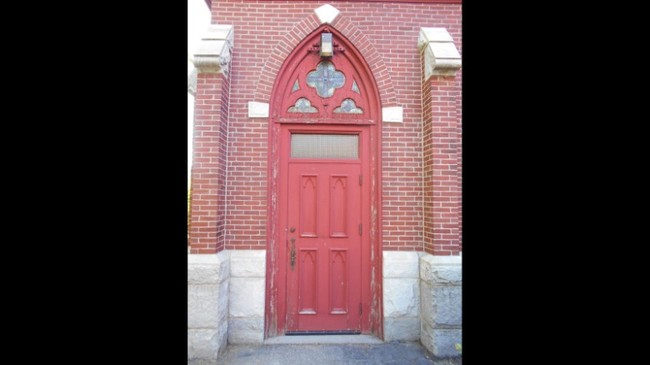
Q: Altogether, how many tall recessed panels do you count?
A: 4